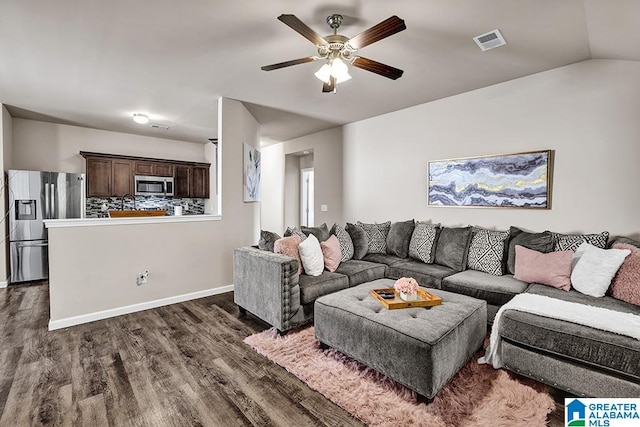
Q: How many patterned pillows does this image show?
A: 6